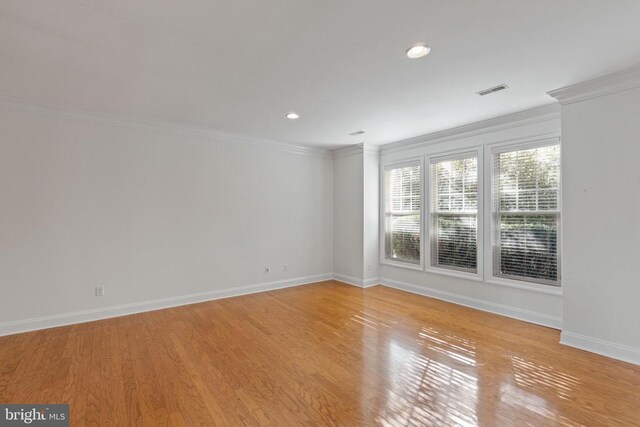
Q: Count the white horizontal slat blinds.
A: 3